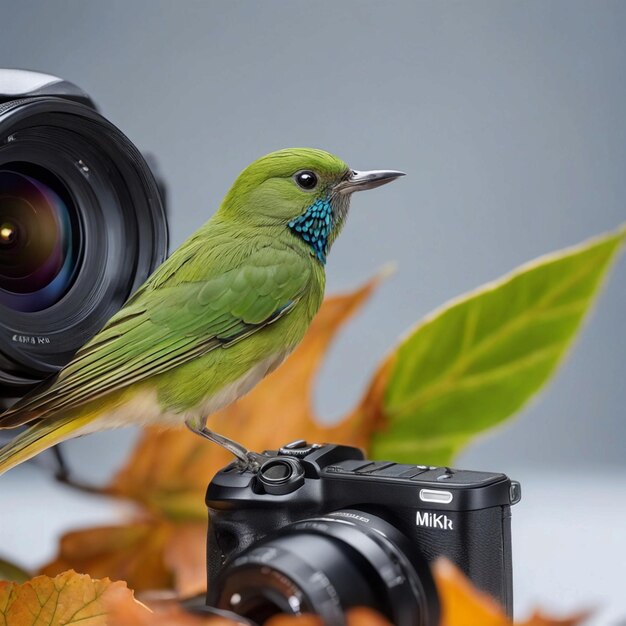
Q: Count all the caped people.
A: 0